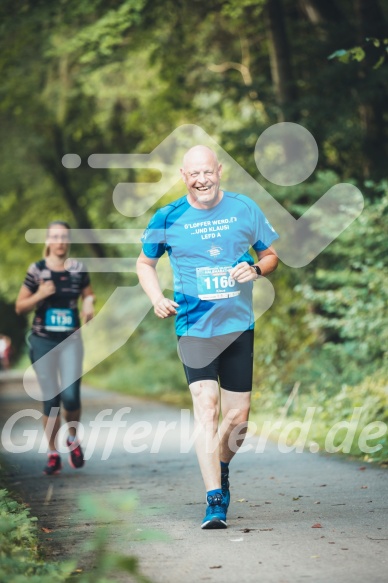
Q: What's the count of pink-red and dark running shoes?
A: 2